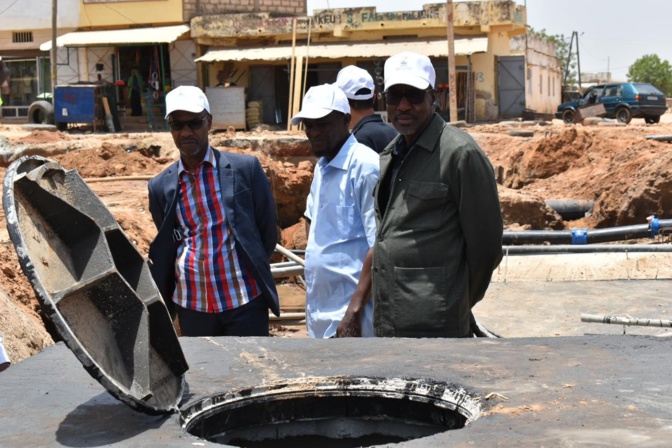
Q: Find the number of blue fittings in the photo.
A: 2